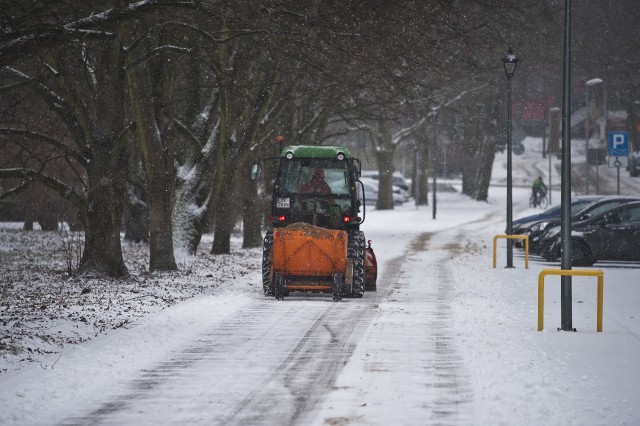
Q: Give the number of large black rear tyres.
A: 2